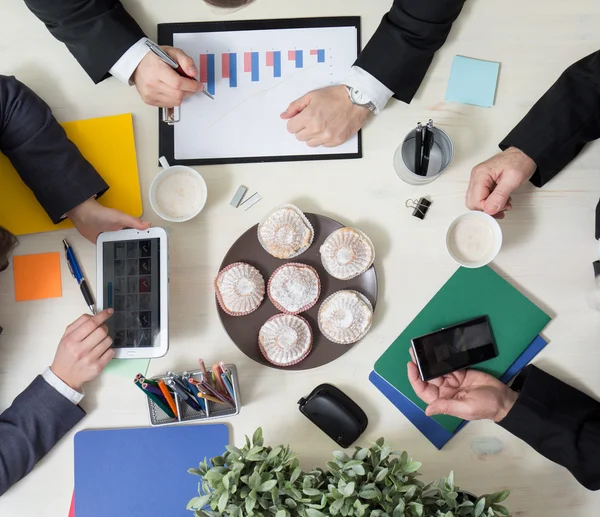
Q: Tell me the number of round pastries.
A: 6